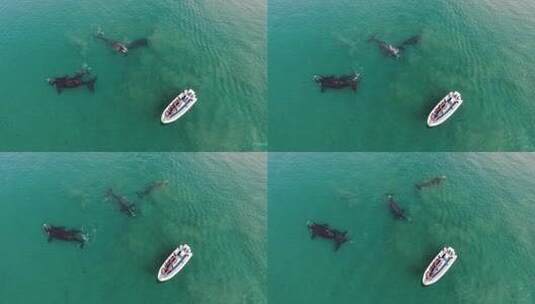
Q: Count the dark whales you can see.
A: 12